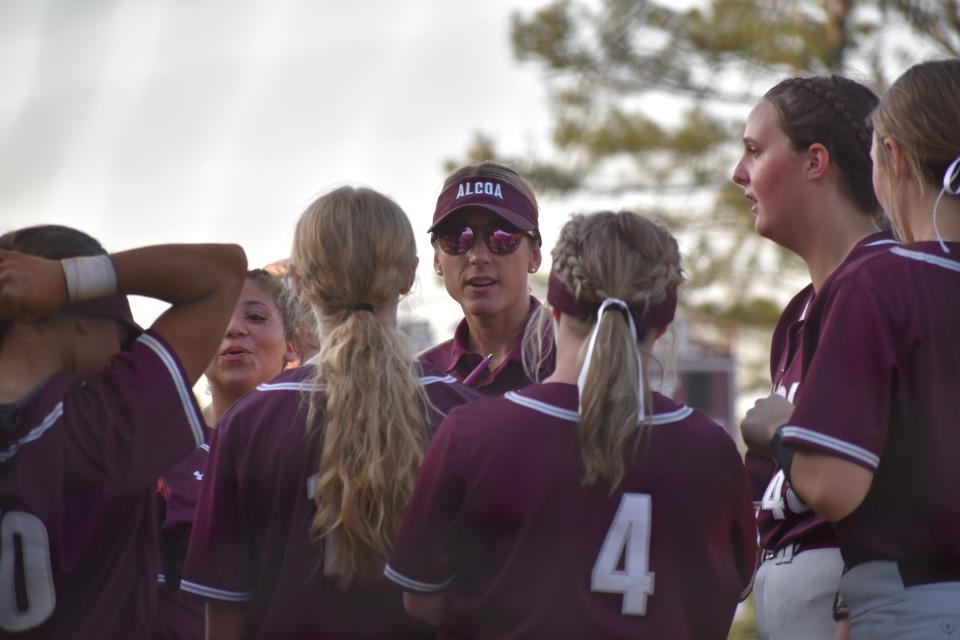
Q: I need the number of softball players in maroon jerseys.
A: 6